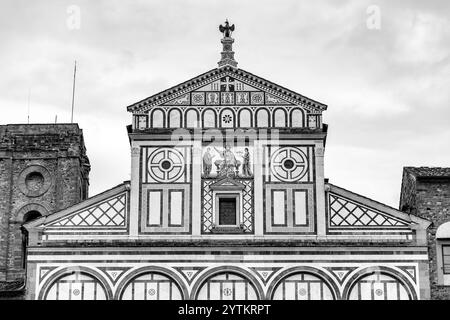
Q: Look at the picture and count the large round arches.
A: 5